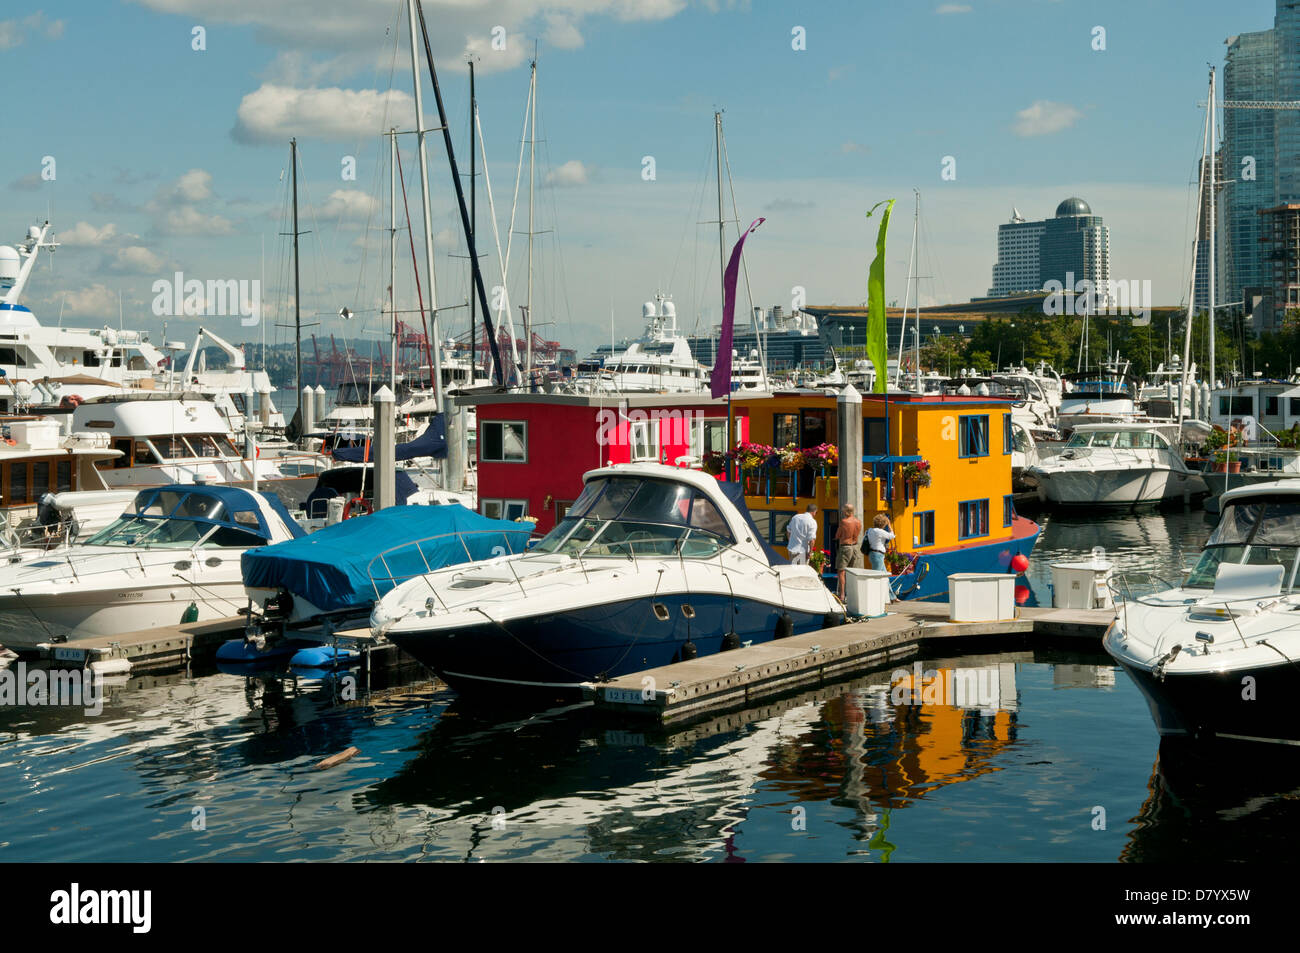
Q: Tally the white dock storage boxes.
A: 3